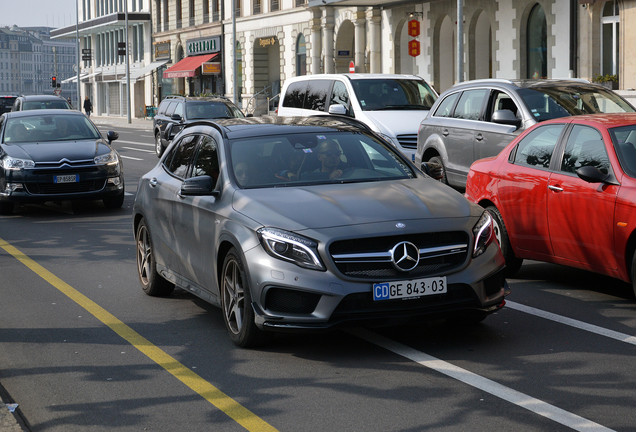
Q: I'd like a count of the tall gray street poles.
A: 4